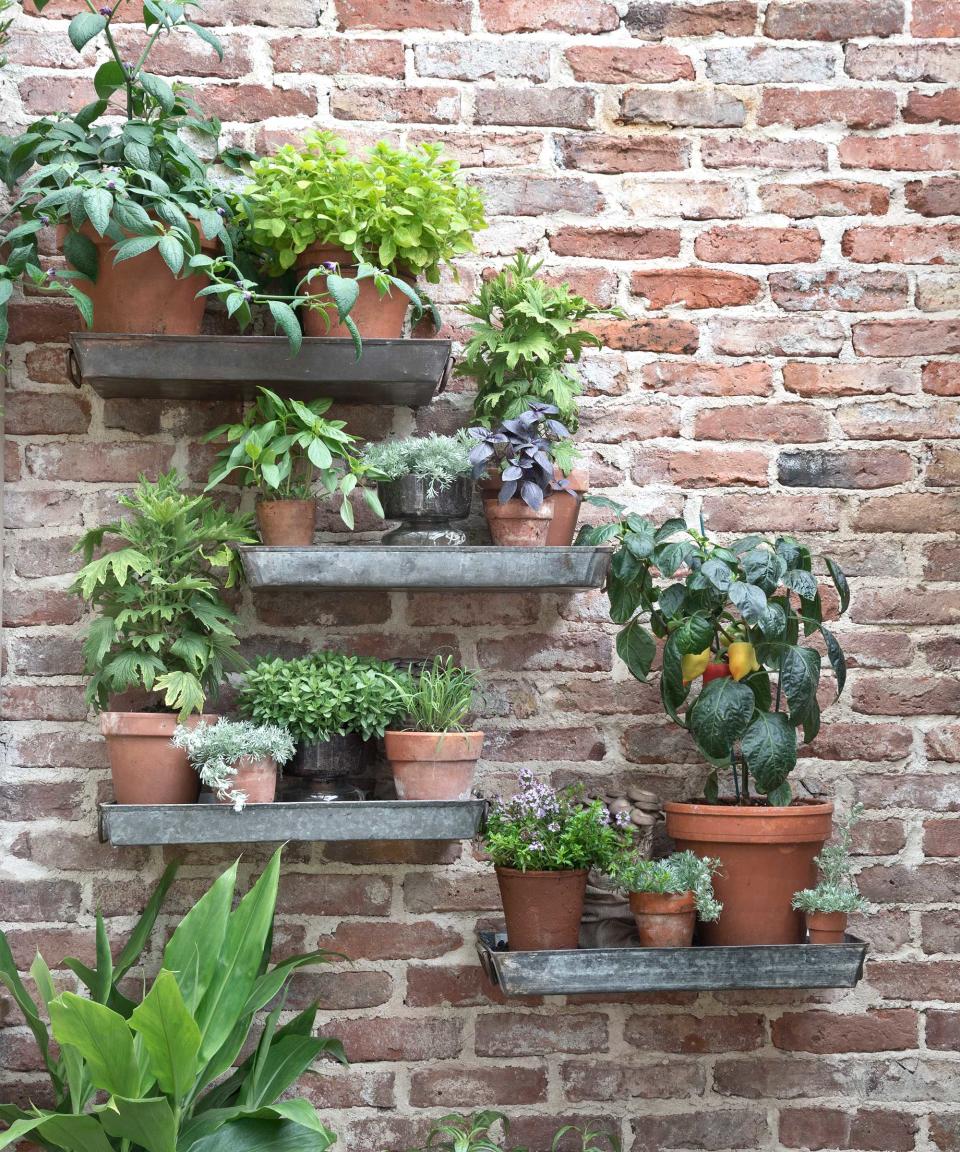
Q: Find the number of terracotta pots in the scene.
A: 12